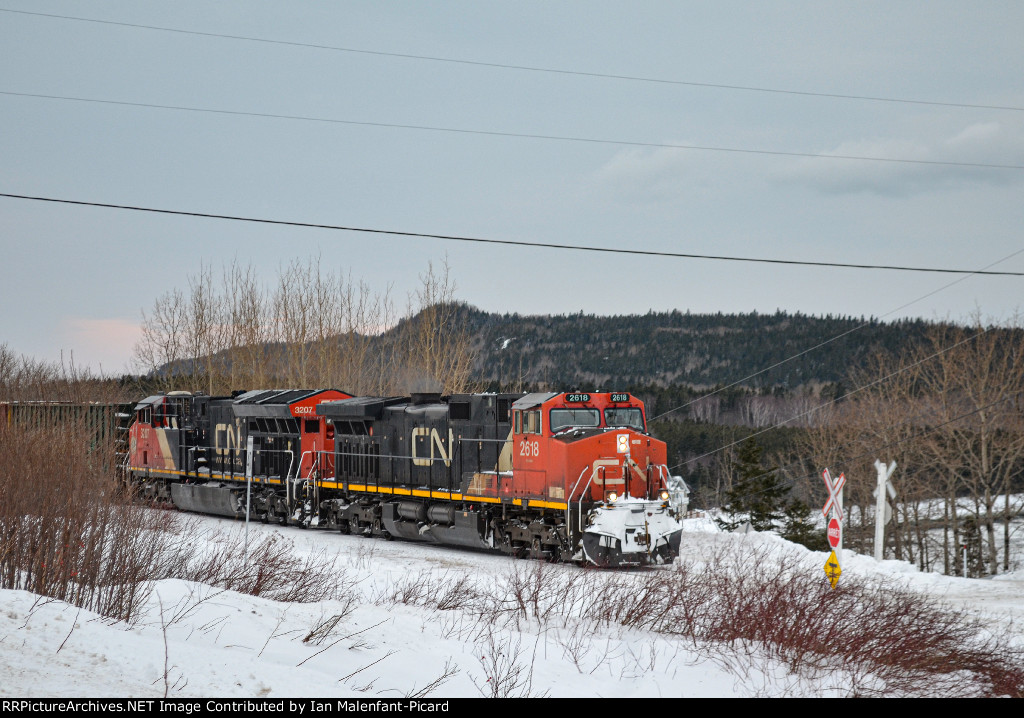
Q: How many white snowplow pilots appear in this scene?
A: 1